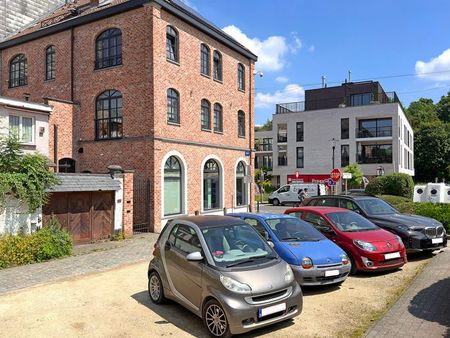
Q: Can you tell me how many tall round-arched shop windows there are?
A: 3